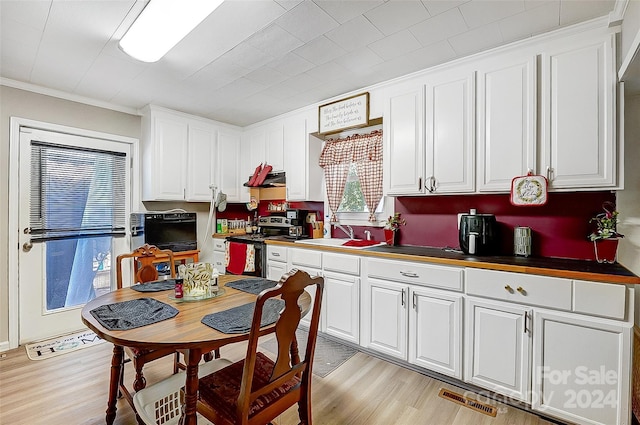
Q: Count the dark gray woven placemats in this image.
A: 4